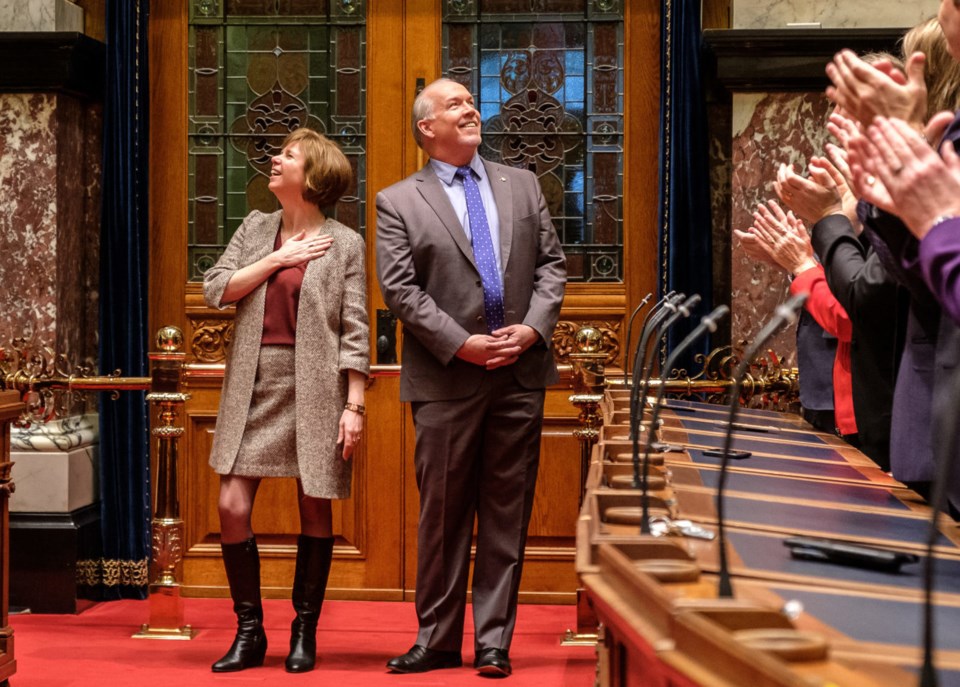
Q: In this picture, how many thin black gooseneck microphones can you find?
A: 8